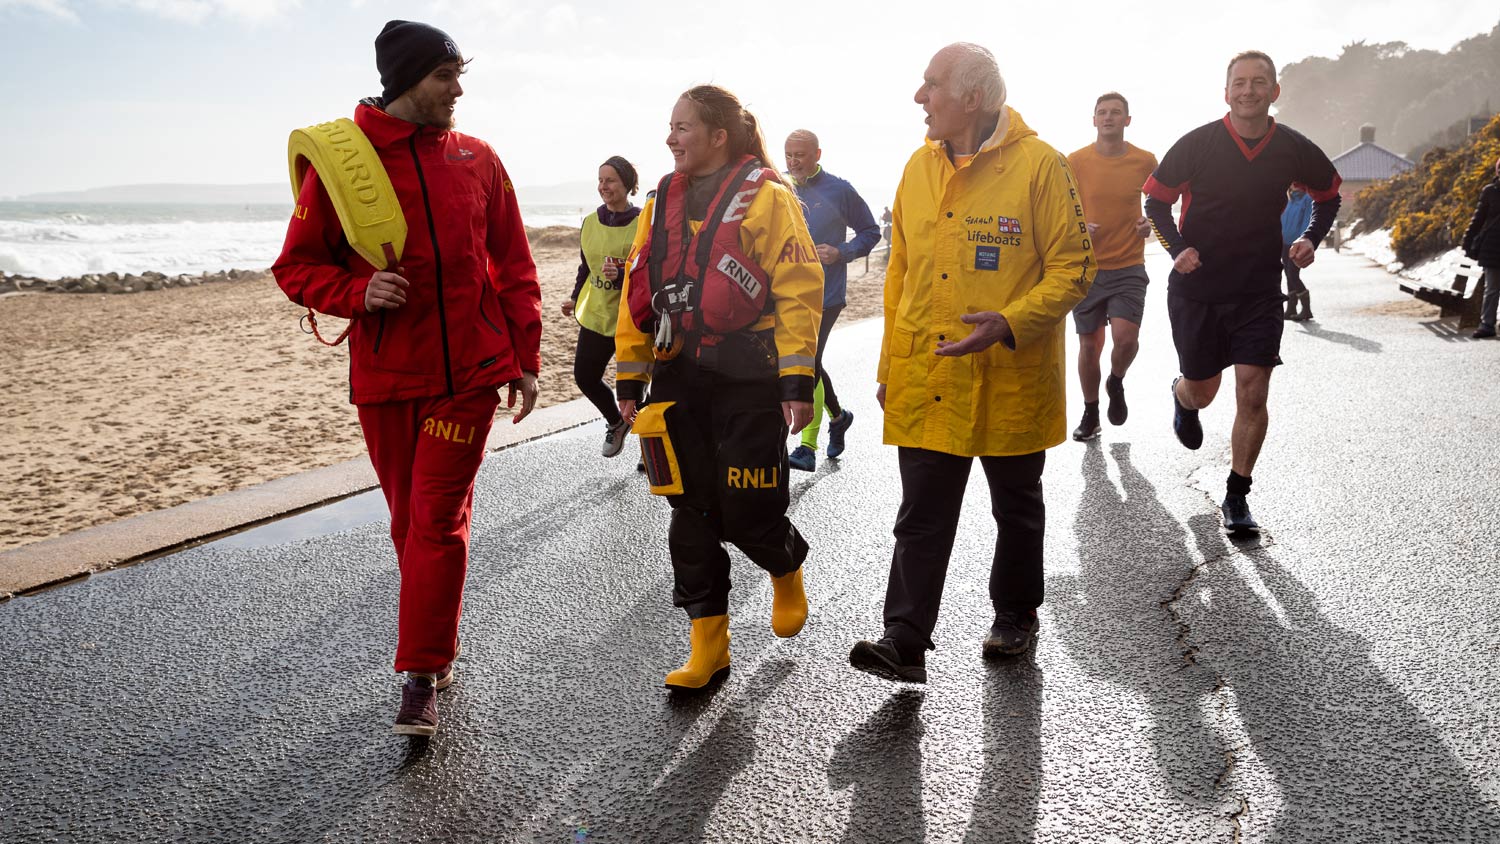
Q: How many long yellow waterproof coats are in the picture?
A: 1